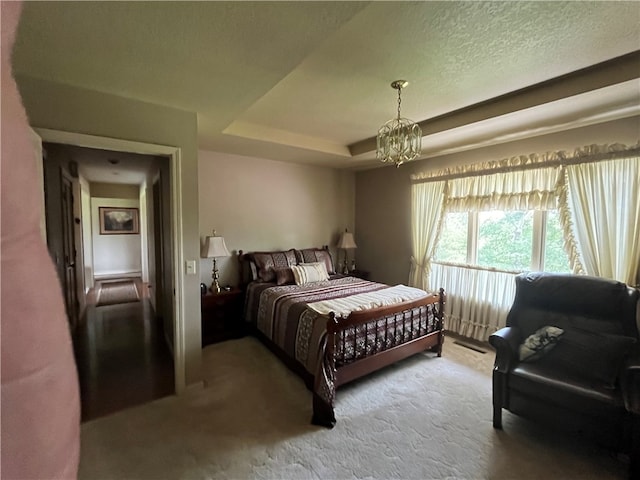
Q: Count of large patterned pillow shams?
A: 2